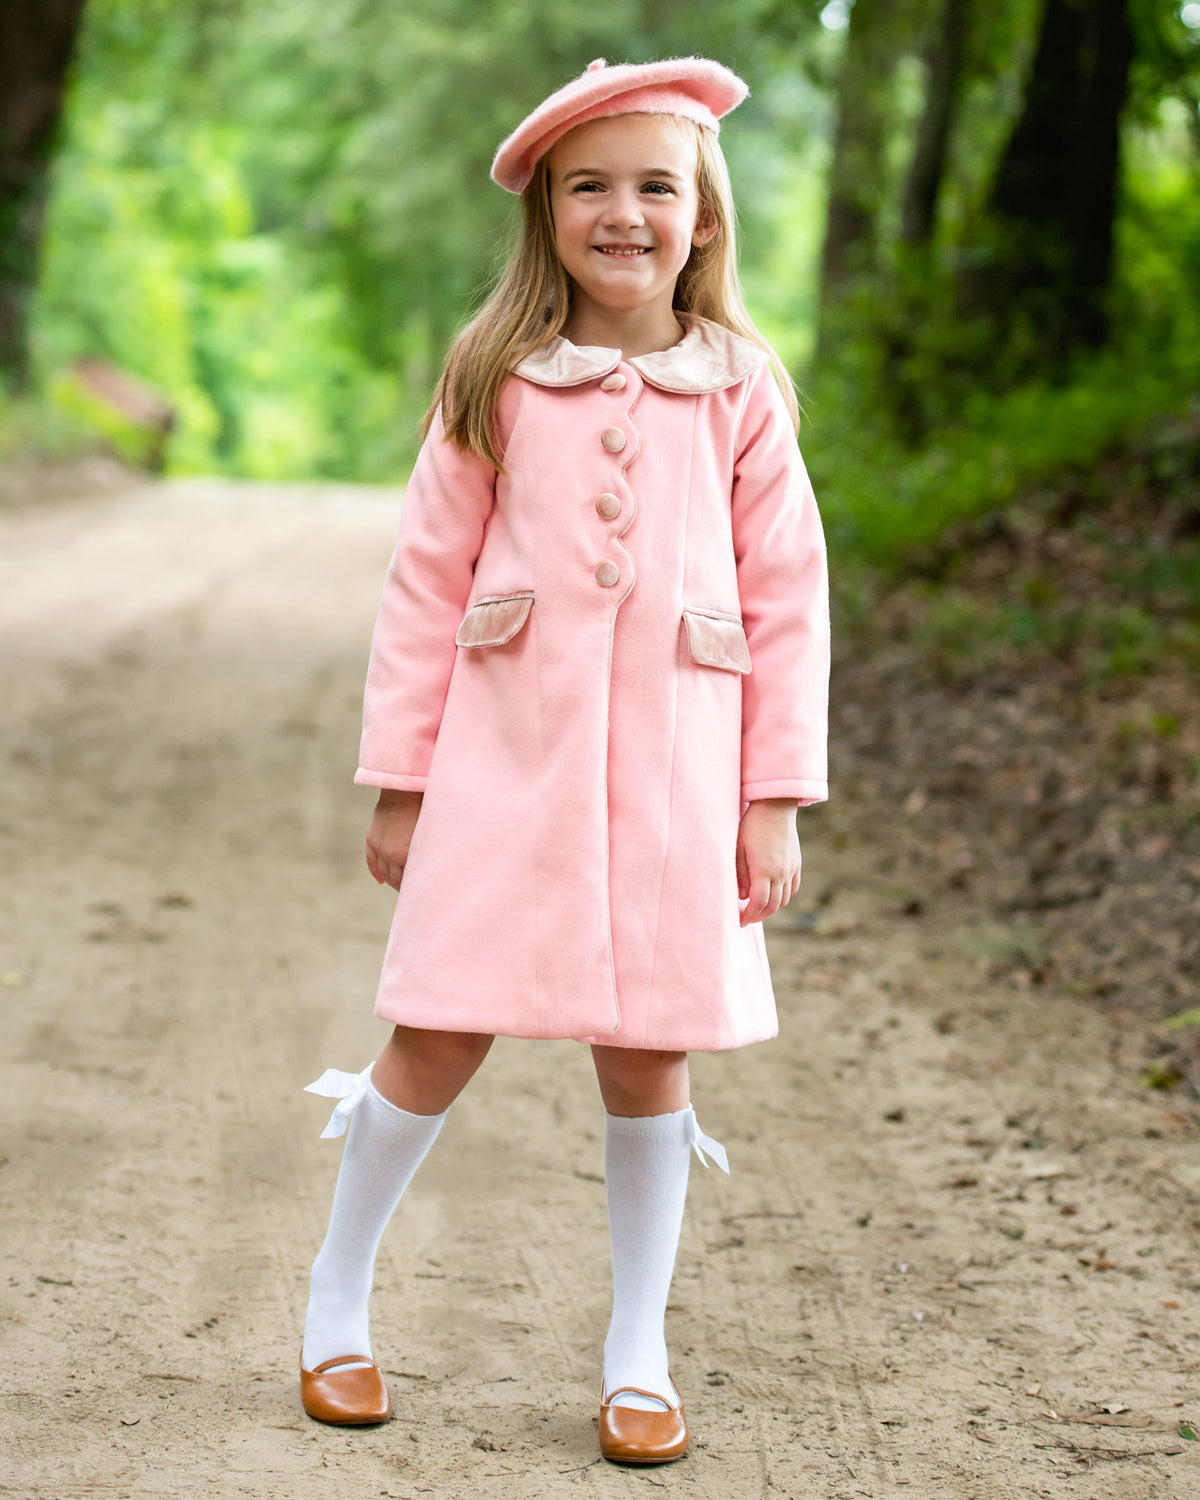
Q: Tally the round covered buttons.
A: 4